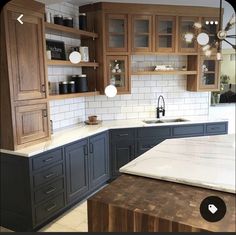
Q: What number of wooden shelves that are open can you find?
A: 4